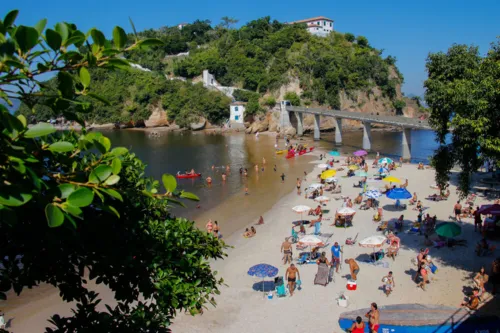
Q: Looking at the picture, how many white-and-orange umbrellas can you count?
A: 5